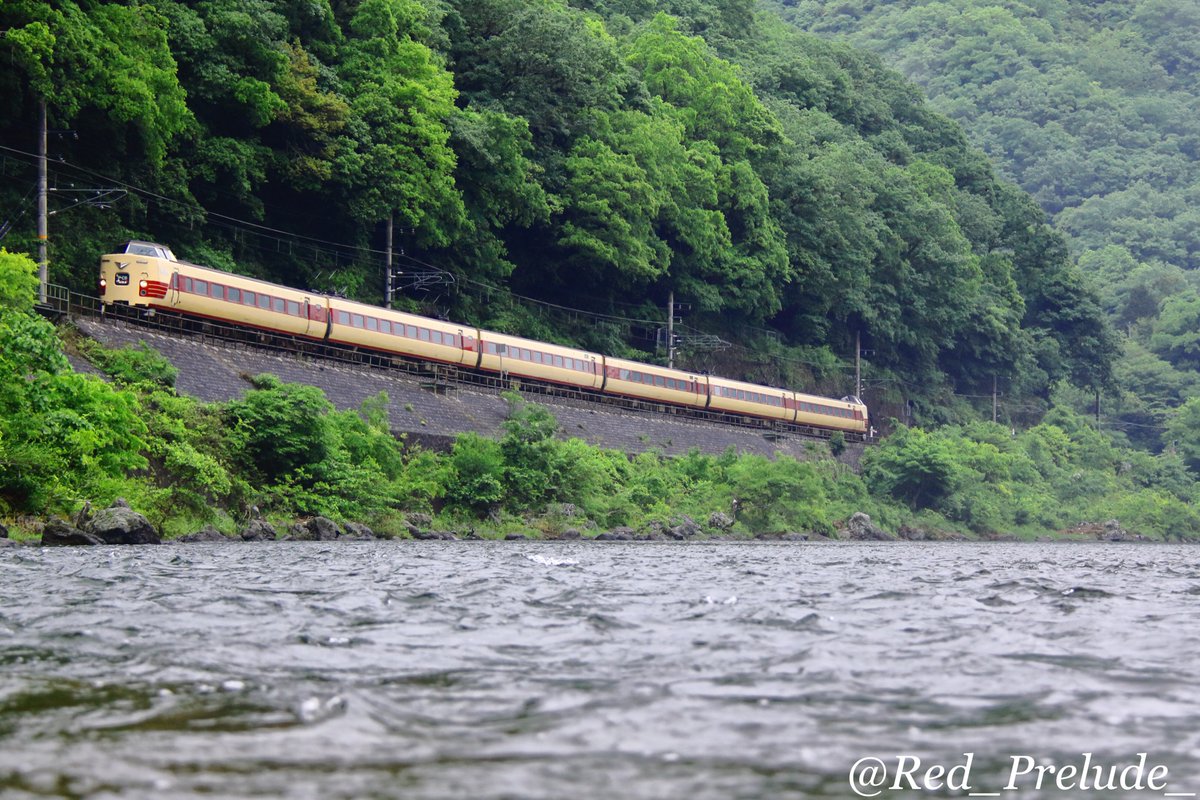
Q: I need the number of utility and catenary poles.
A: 6